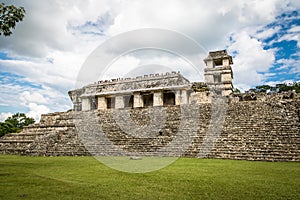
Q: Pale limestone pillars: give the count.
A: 6